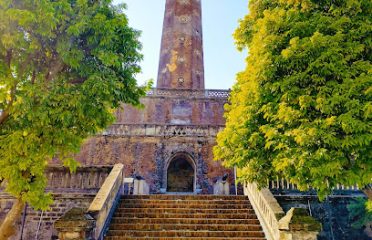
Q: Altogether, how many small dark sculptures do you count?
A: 2